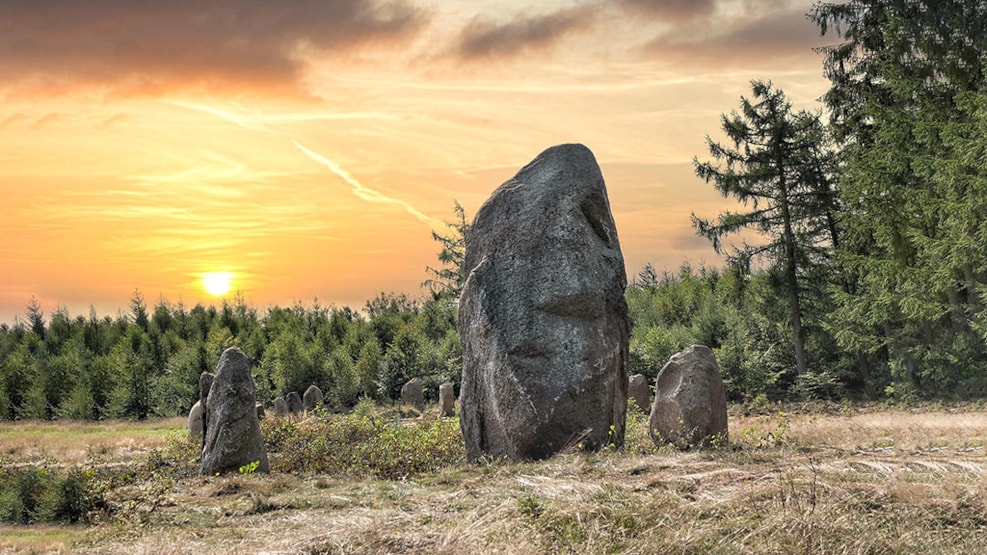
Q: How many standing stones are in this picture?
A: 12